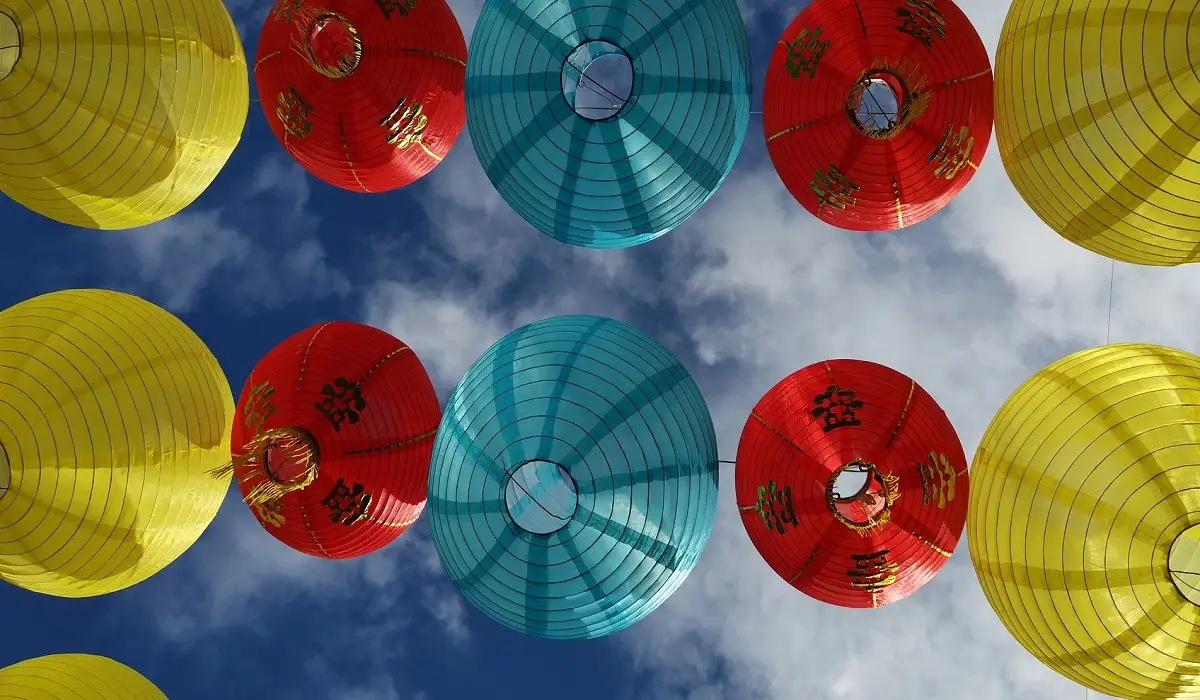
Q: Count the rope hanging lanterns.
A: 11